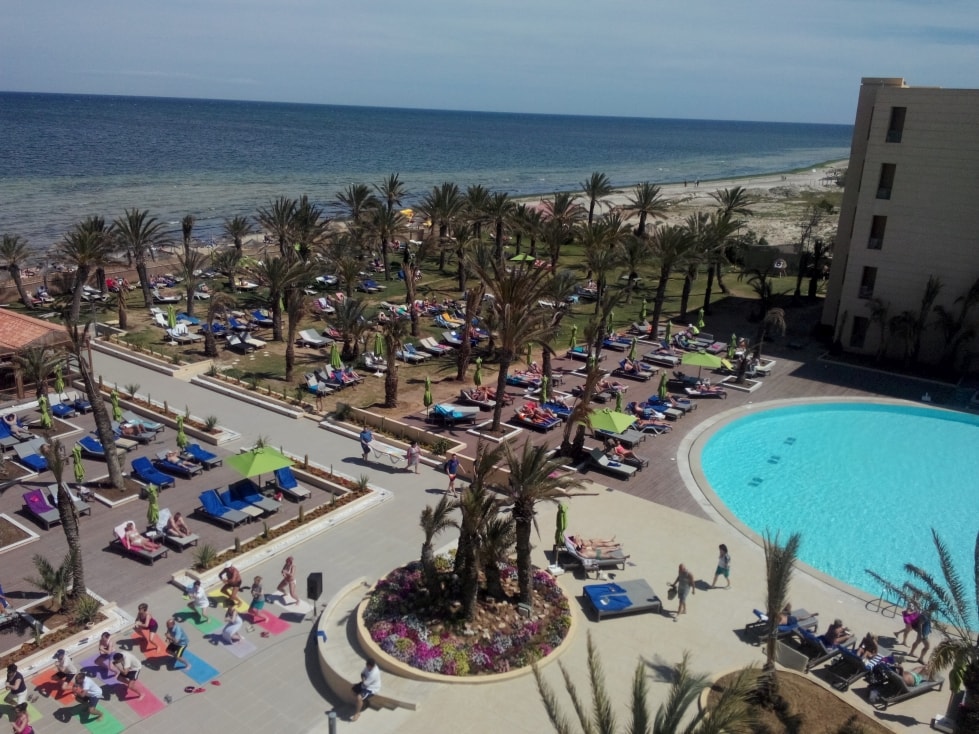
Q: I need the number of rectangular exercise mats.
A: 12